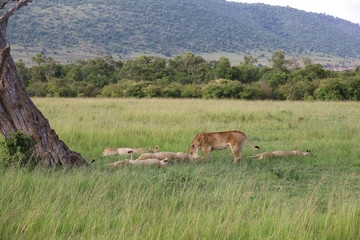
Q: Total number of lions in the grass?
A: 5